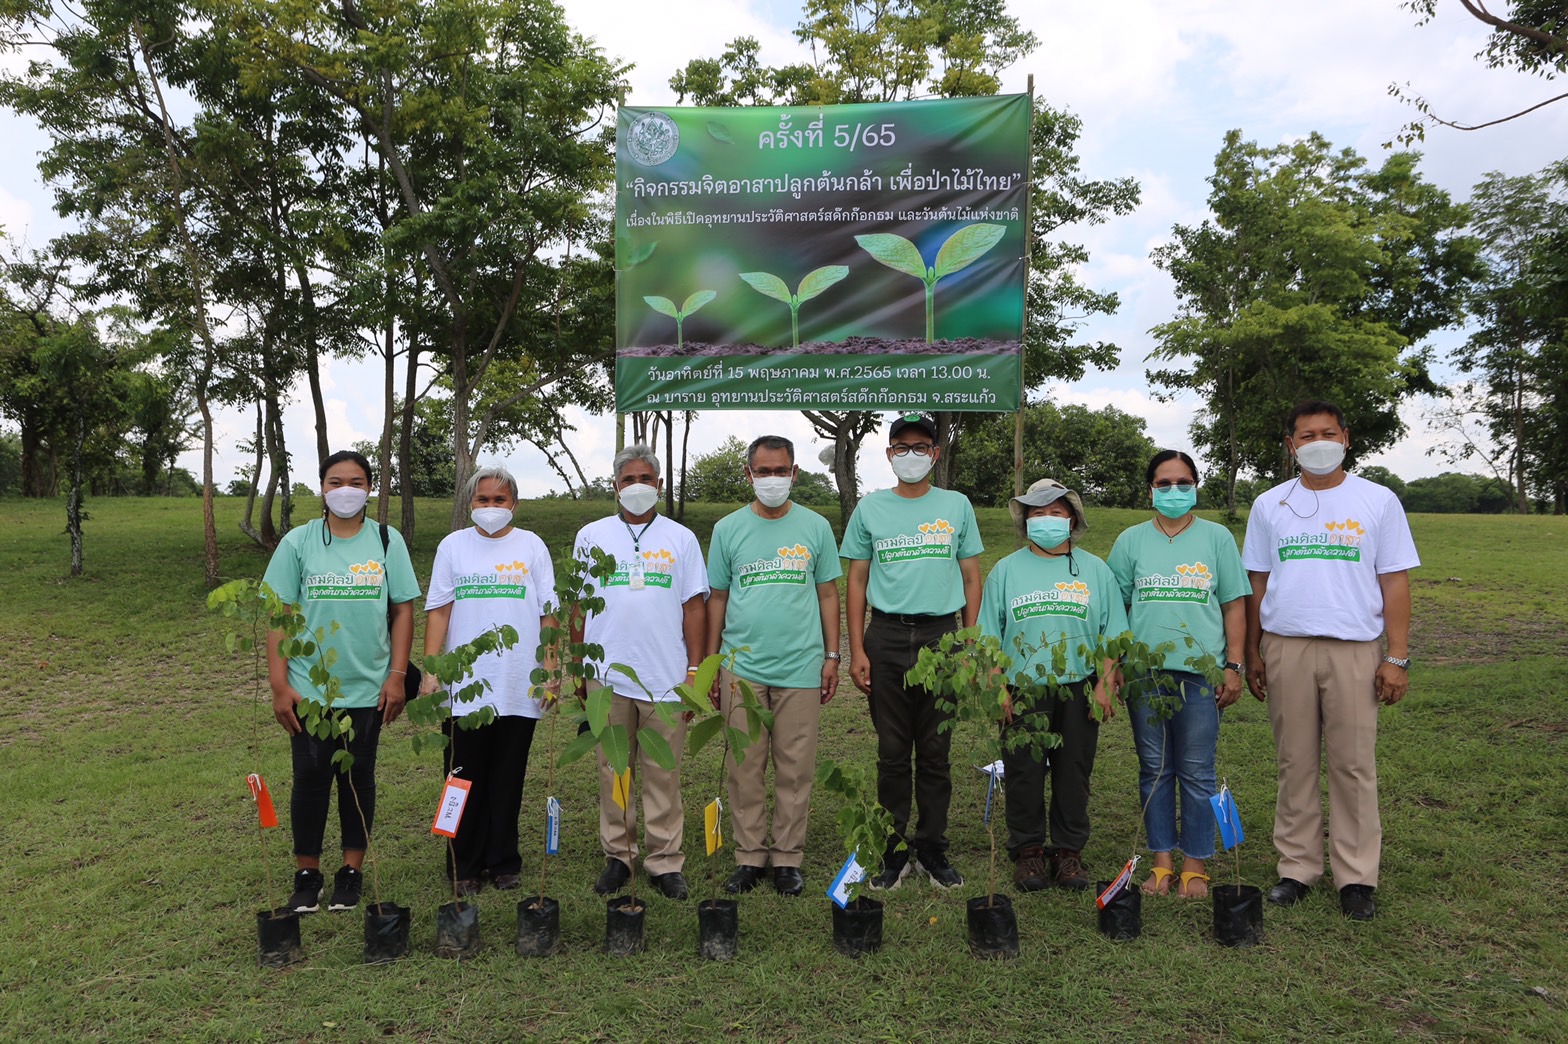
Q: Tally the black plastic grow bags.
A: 10